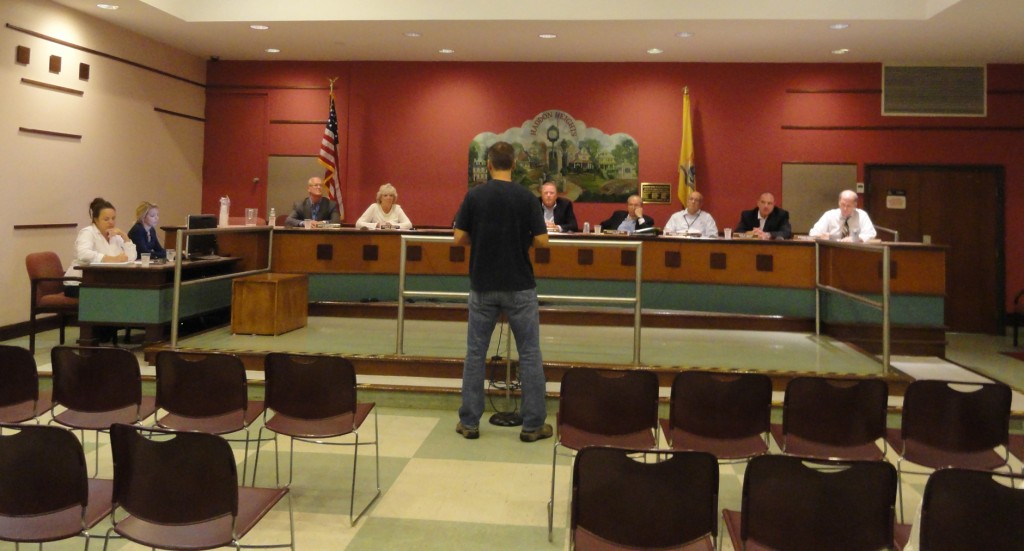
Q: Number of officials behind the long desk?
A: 7